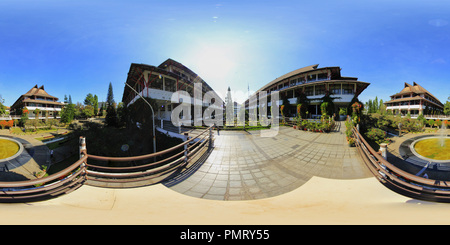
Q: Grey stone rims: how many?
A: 2